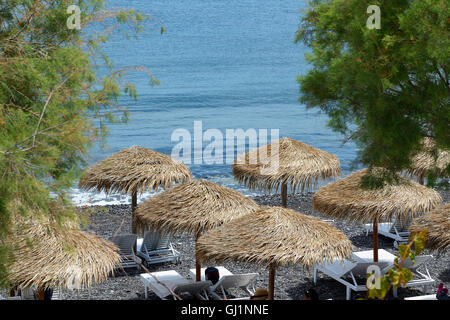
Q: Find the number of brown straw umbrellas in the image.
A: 8